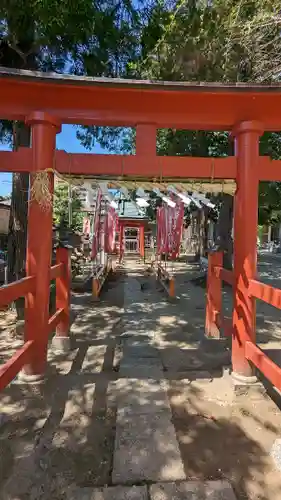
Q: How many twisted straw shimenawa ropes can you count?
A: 1